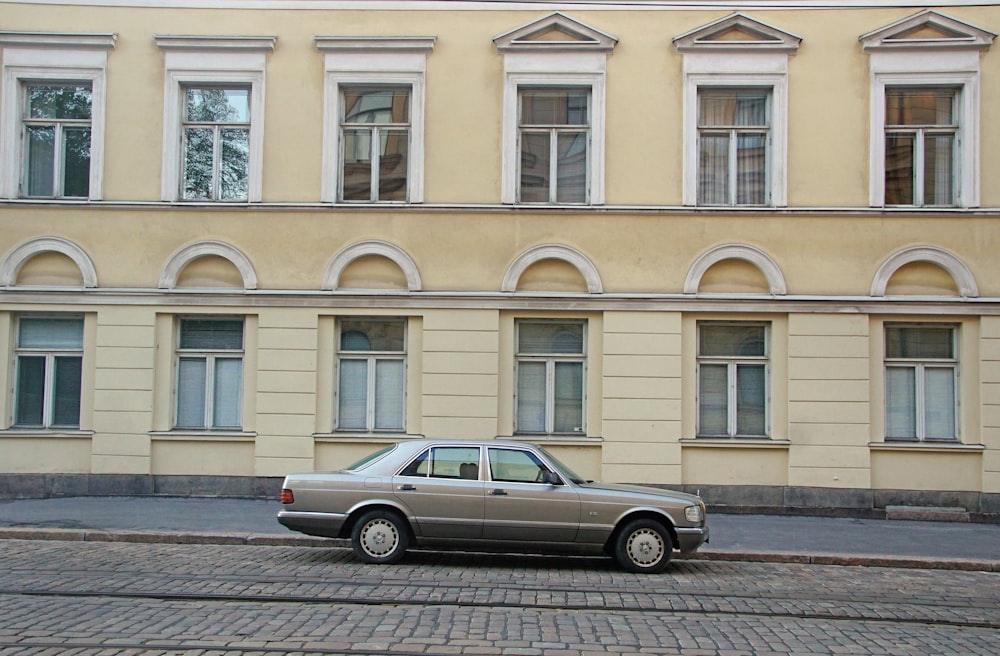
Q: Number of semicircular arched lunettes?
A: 6